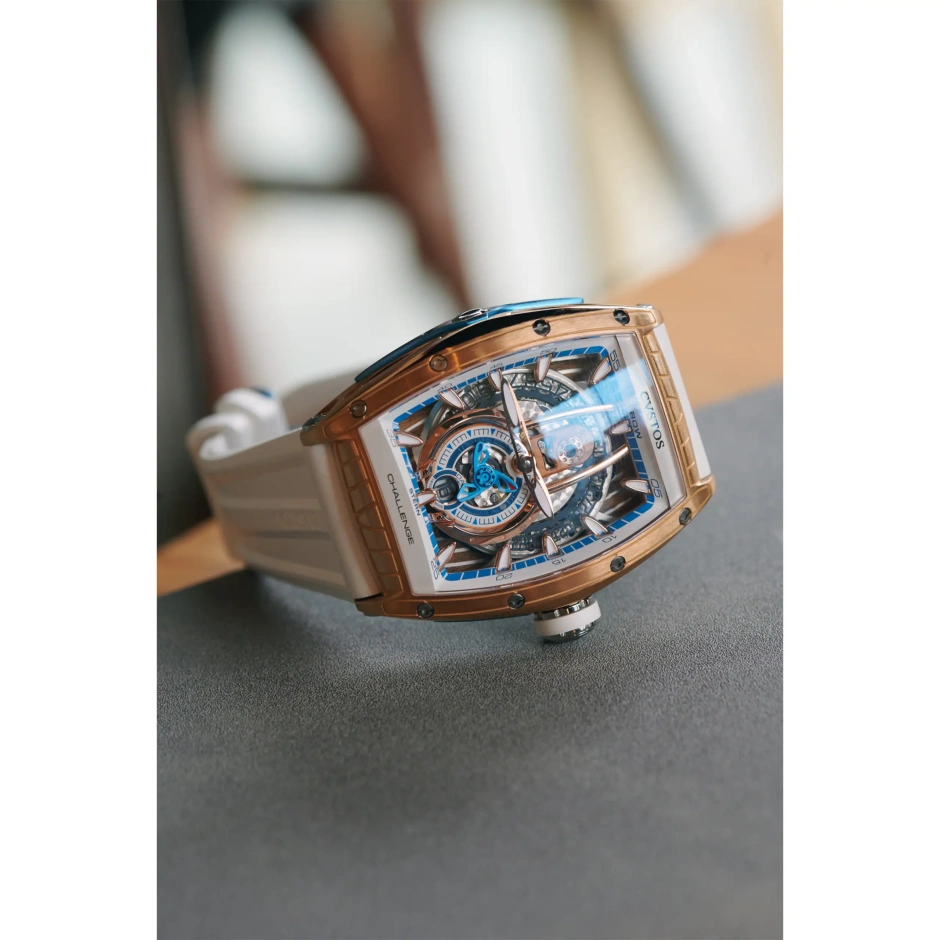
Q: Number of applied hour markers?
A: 12